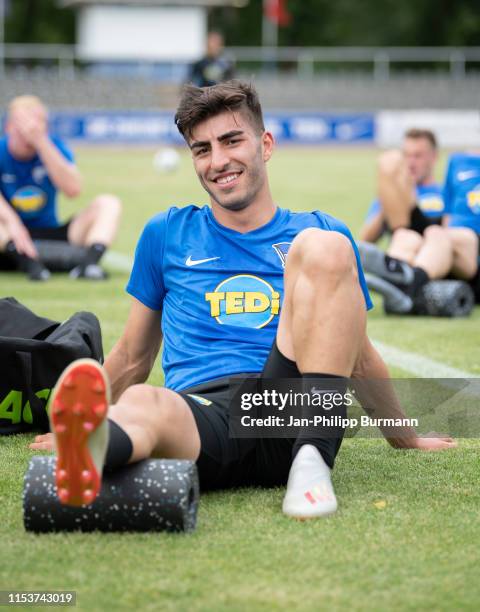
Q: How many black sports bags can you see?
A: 1